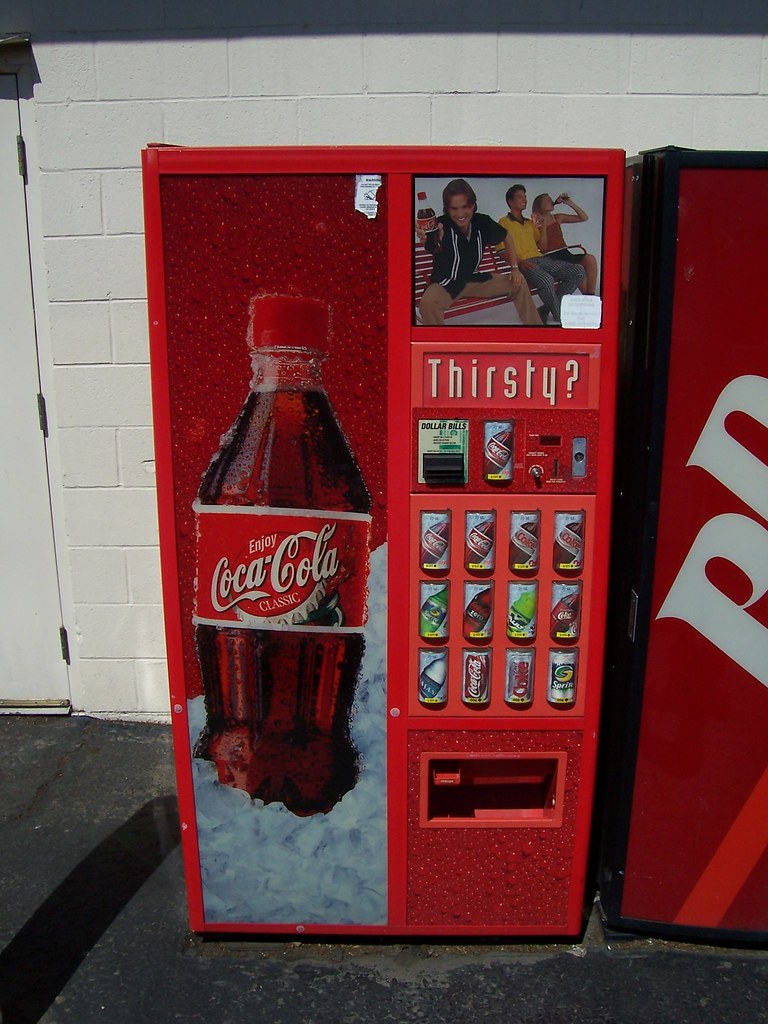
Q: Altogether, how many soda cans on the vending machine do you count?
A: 13